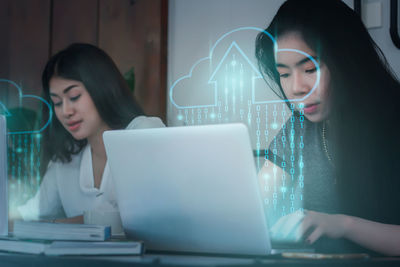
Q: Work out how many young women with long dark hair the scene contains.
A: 2